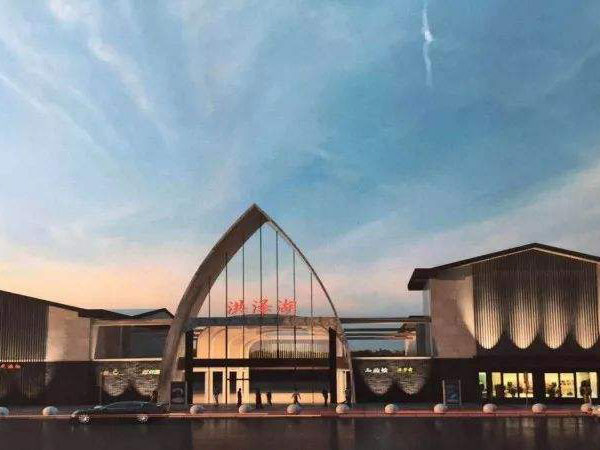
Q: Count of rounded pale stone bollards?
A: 11